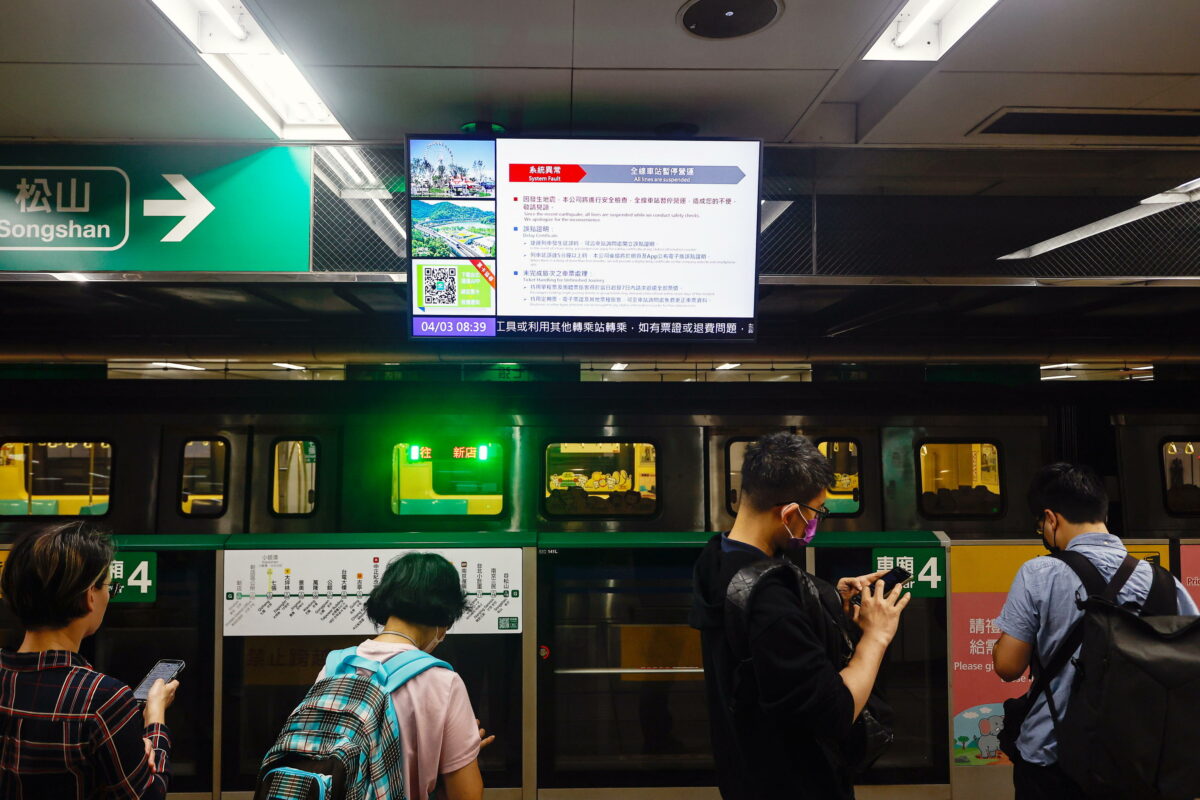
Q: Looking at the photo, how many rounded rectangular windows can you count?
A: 9